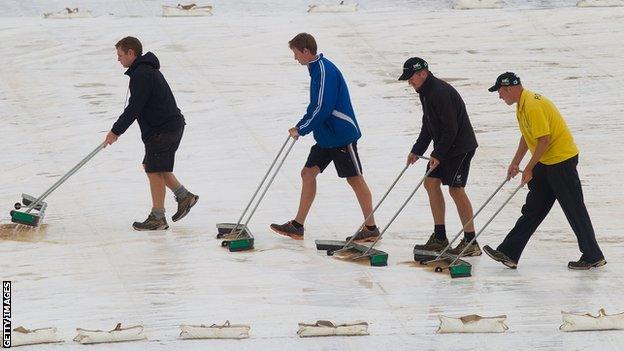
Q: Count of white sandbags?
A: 11